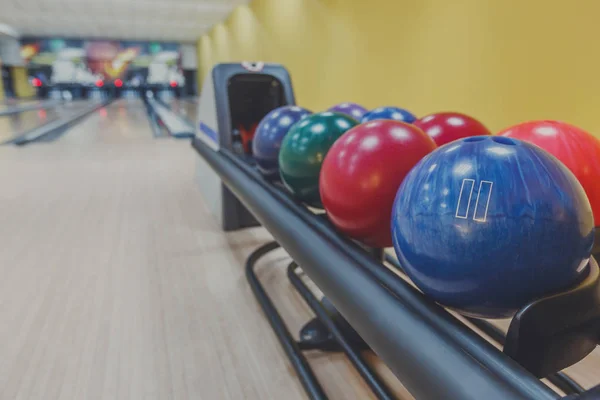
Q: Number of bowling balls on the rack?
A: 8